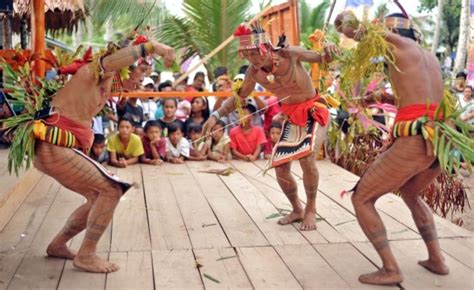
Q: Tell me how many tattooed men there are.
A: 3